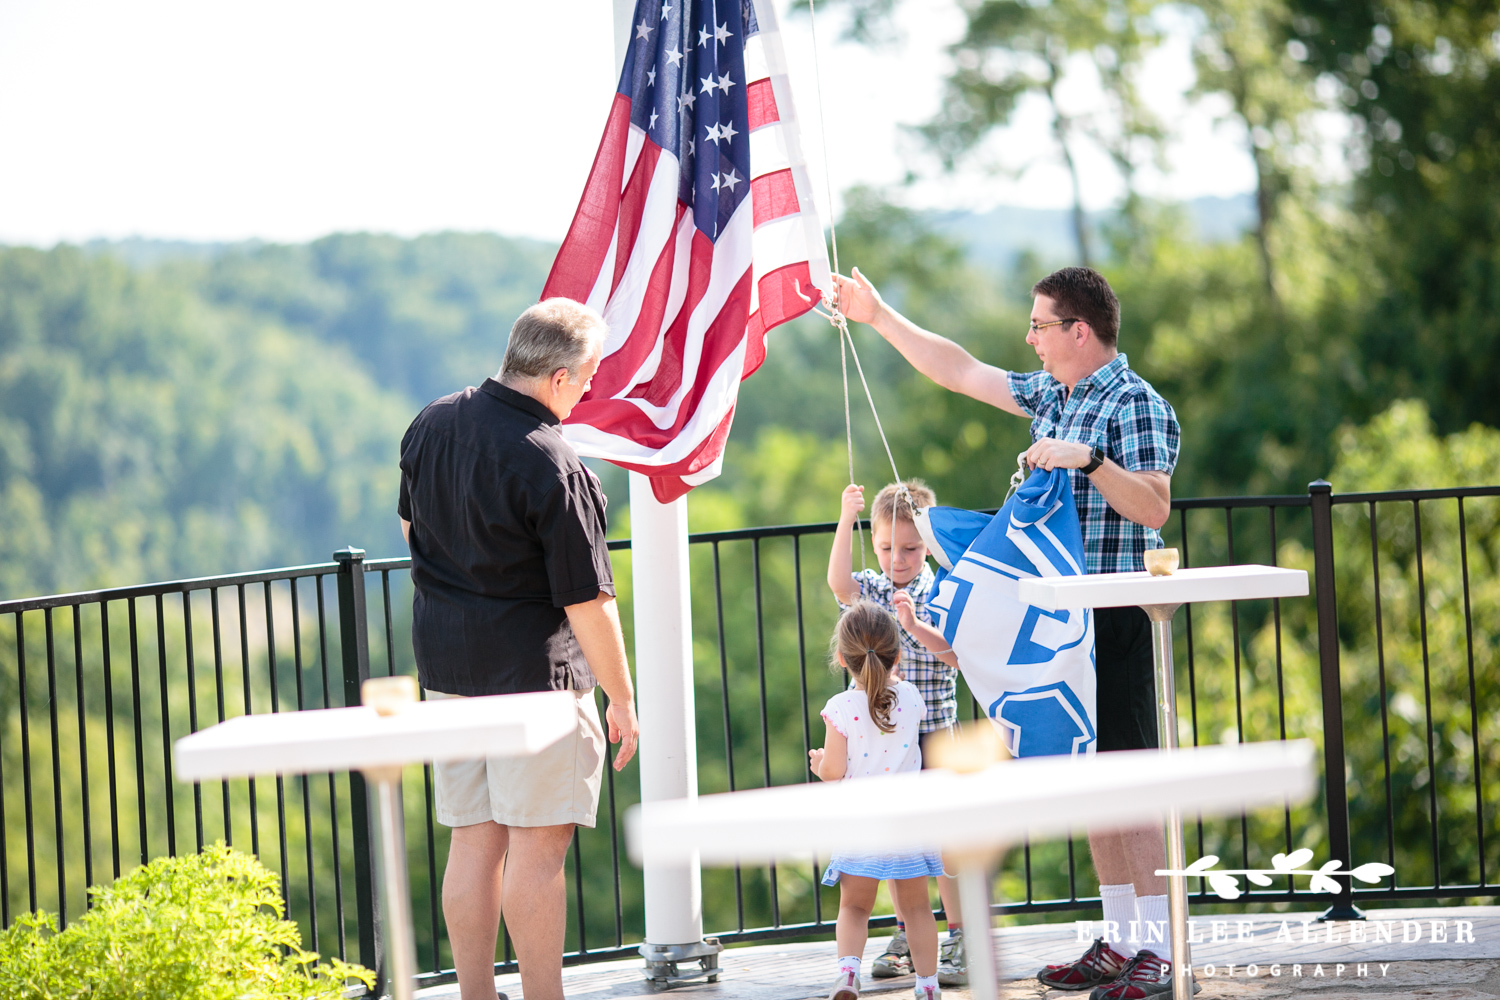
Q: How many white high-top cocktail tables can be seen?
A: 3